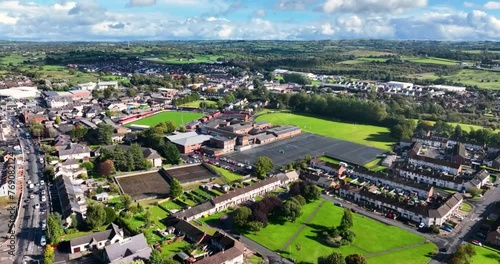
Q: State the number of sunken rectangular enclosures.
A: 2